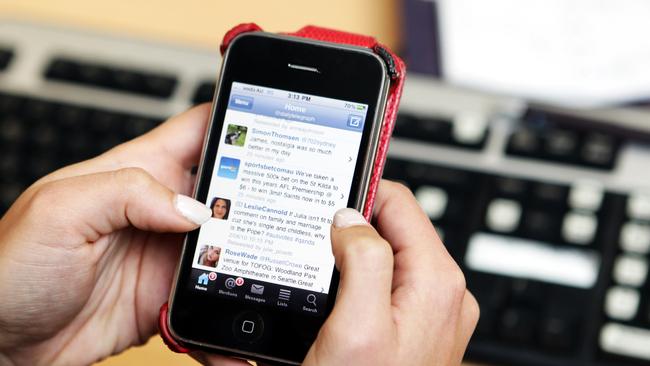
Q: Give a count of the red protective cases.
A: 1